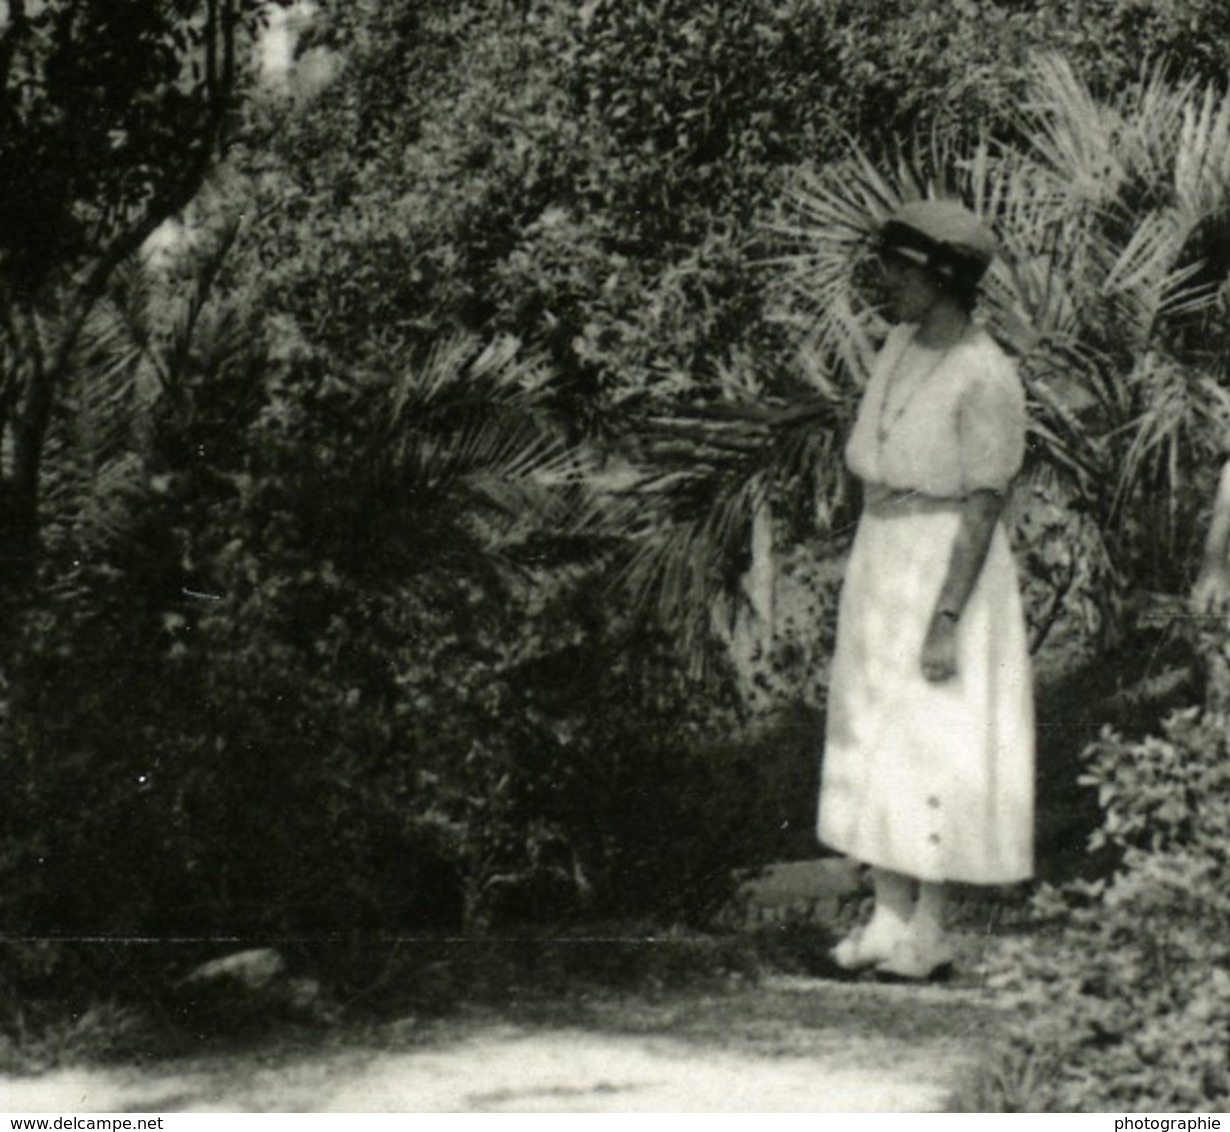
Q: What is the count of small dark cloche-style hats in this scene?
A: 1